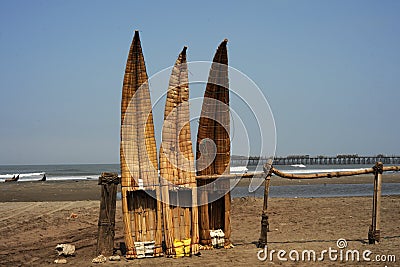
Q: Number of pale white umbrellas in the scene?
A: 0